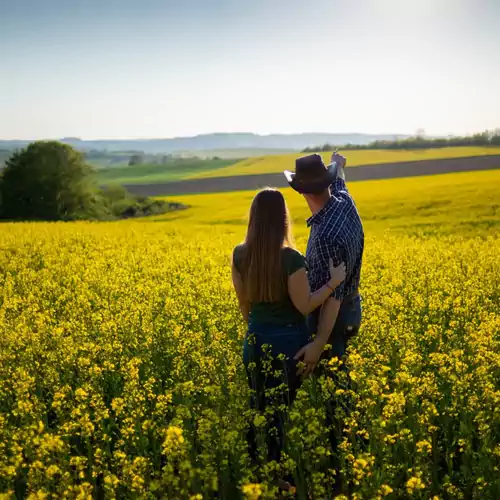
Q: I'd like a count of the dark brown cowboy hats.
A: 1